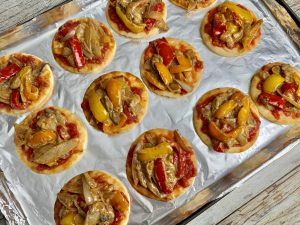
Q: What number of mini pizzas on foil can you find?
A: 12